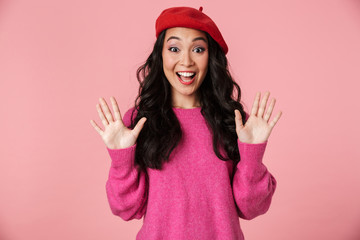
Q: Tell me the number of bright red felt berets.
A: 1